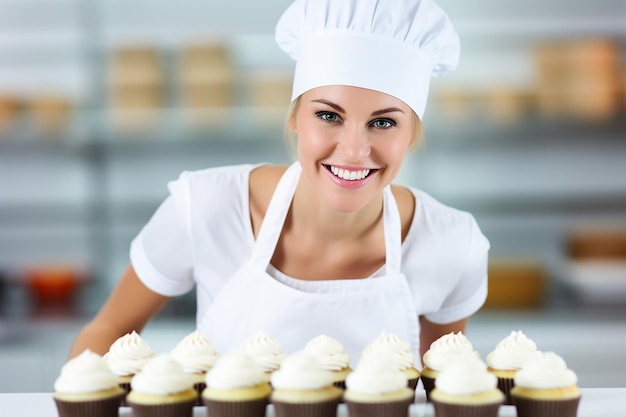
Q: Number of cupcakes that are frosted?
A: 14